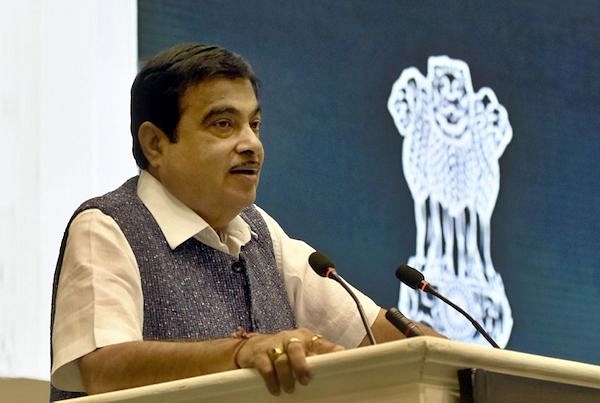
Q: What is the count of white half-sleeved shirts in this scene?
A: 1